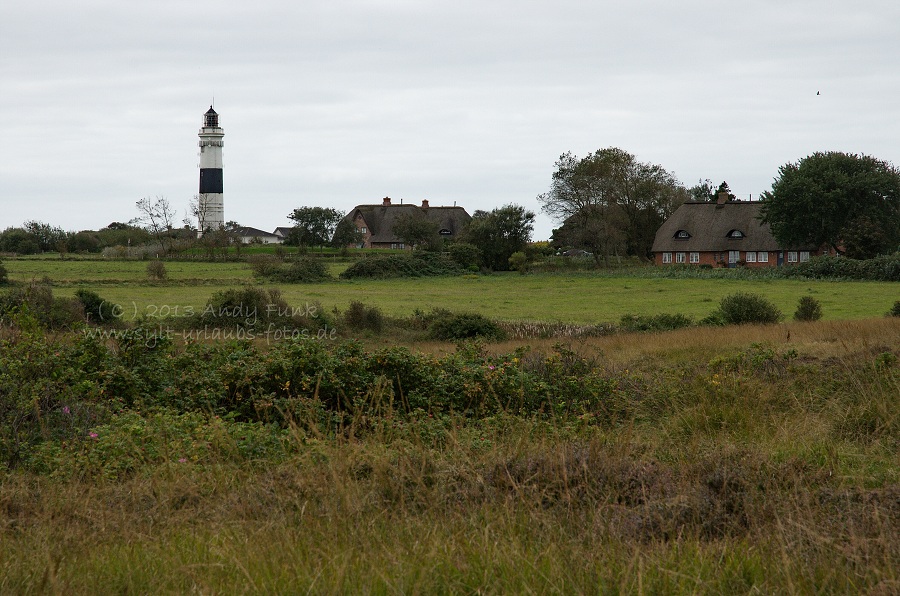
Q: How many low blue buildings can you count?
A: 0